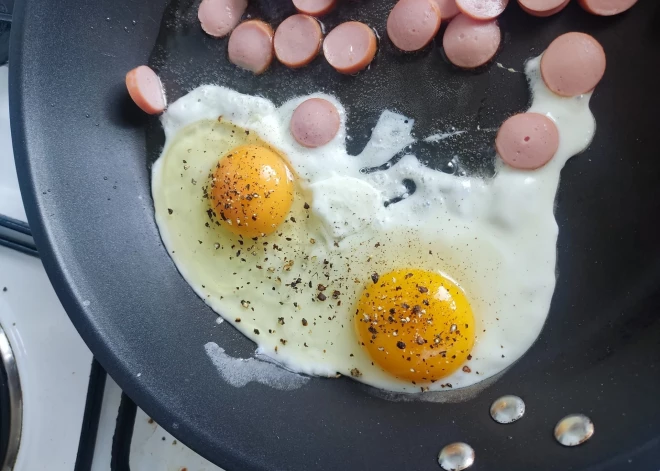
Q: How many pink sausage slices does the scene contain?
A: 15